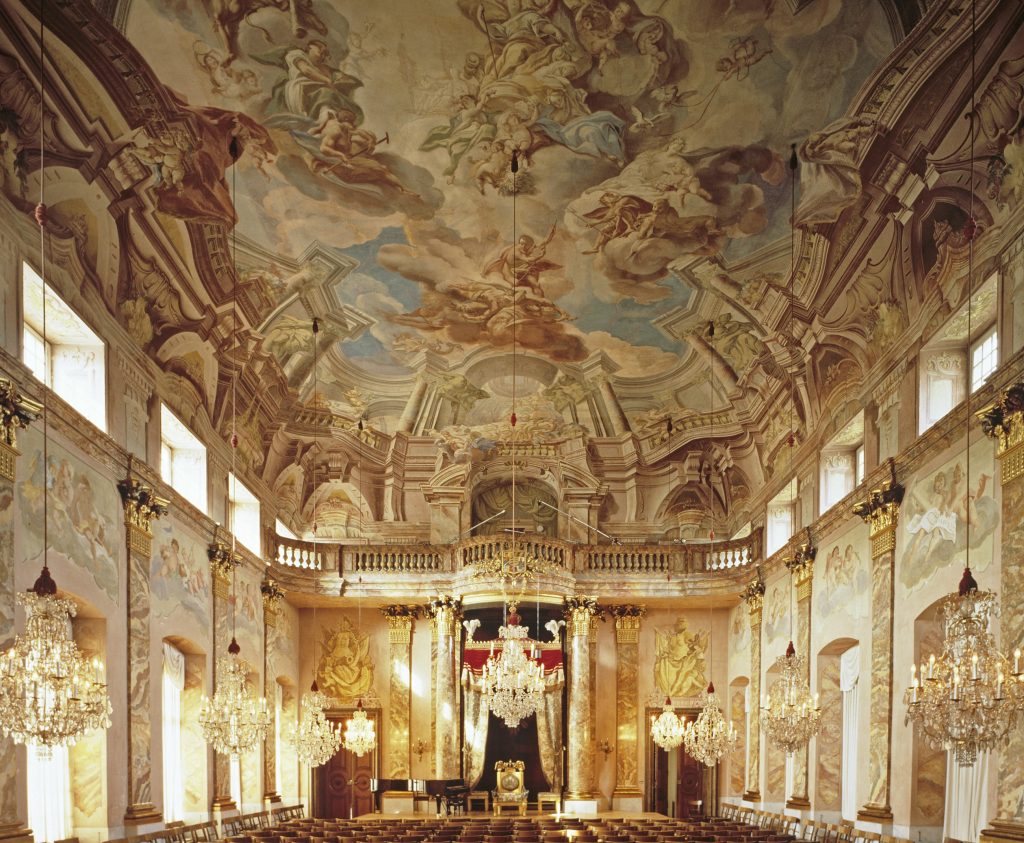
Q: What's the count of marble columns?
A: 12